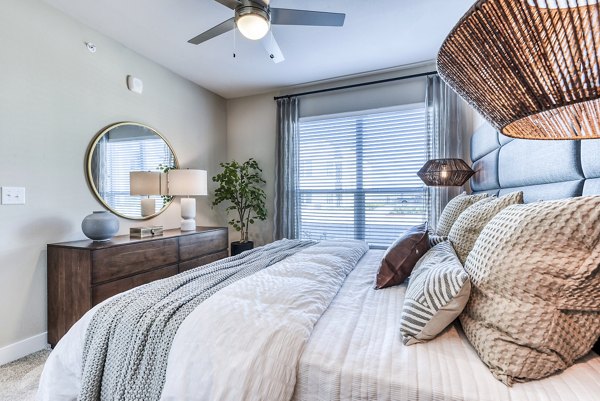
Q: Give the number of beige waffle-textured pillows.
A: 3